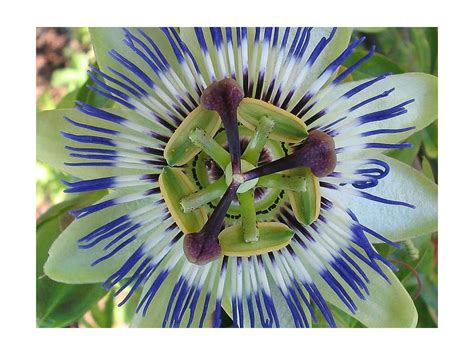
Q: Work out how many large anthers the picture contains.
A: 5